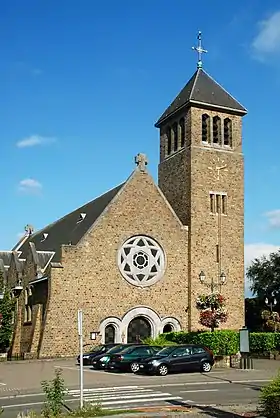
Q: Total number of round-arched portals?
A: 3